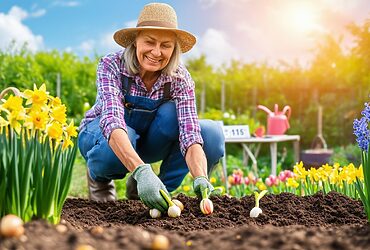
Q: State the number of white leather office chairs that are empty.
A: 0